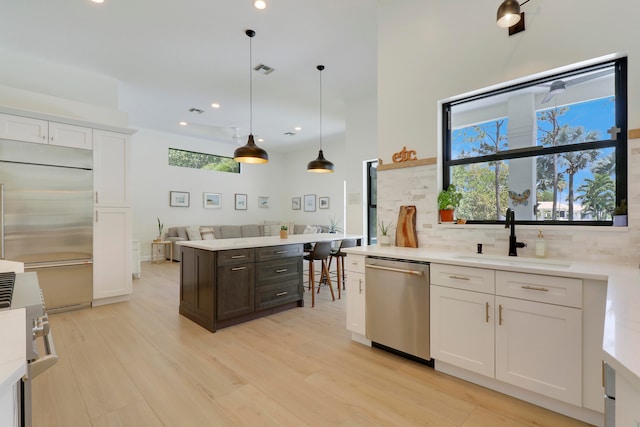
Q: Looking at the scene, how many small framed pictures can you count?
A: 7